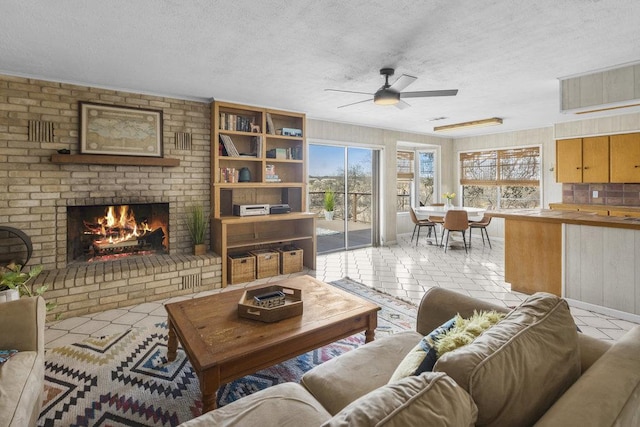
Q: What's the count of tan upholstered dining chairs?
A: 4